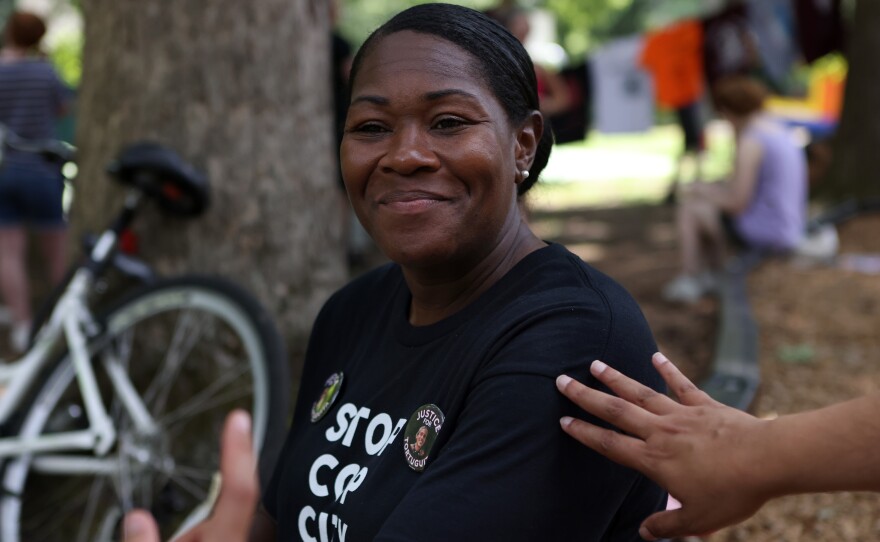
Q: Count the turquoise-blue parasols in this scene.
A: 0